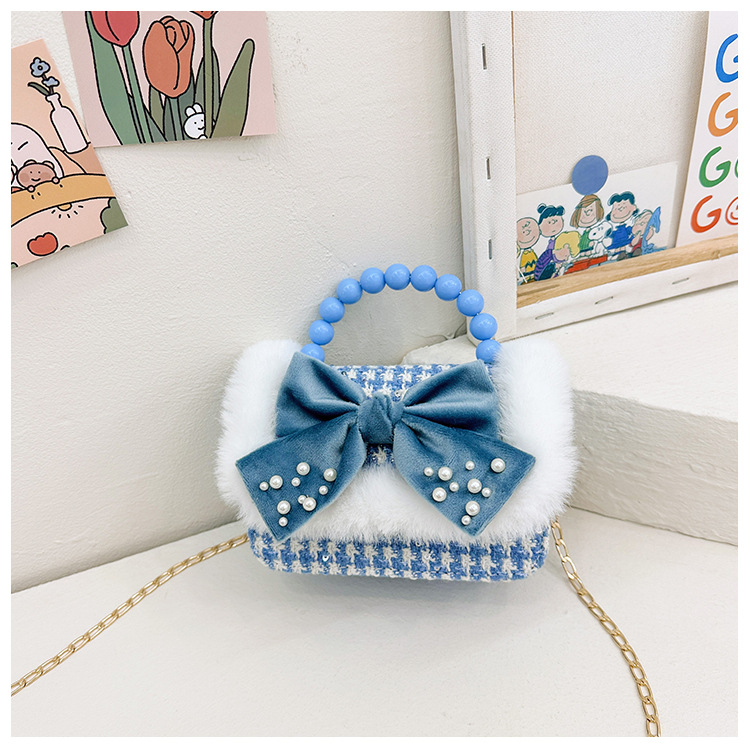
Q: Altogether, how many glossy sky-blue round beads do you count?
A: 11